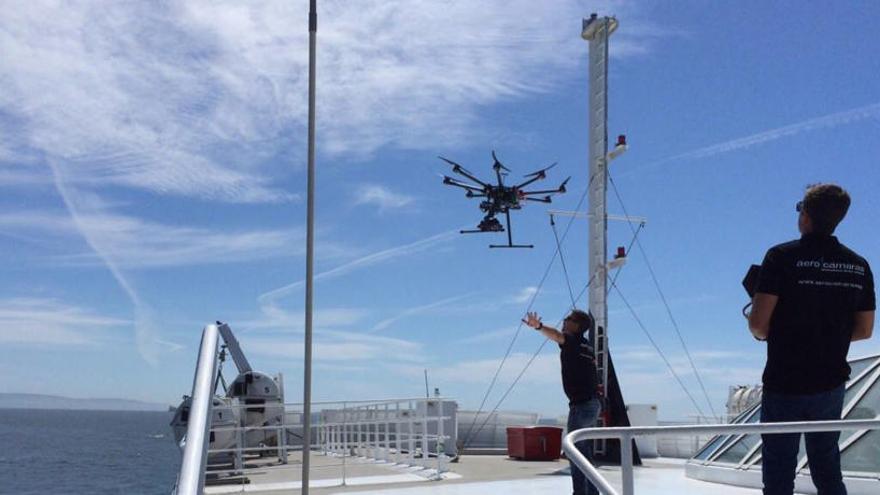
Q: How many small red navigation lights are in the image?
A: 2